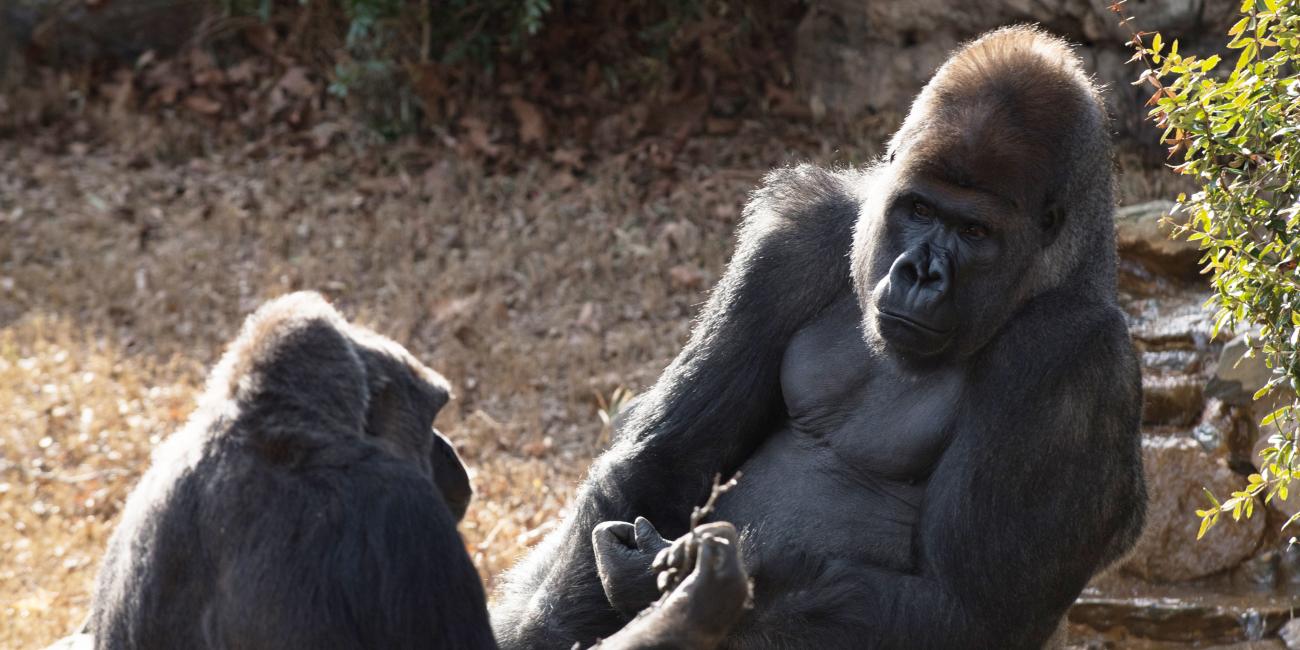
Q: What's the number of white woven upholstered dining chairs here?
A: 0